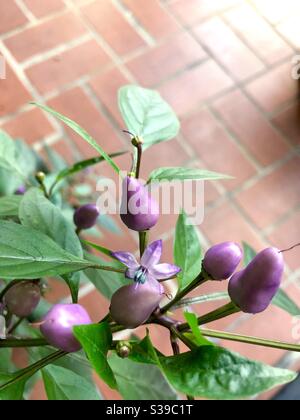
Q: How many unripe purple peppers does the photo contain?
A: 7